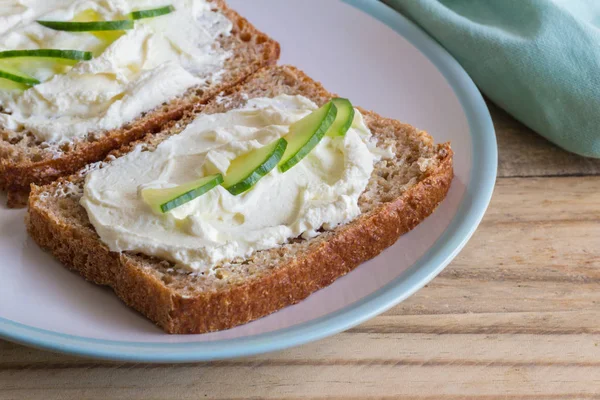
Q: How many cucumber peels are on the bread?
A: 8